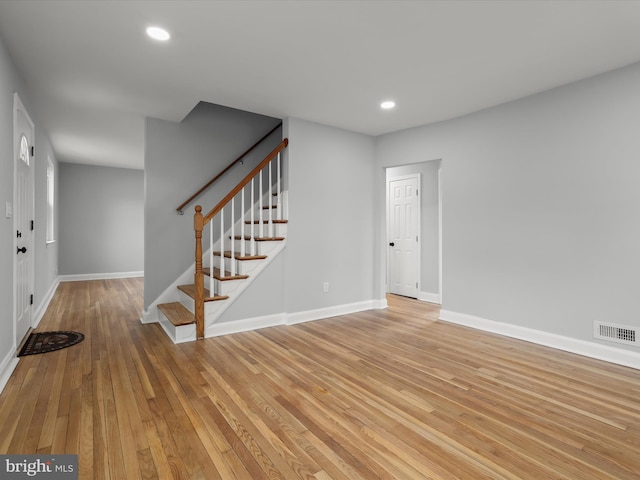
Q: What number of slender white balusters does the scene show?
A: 8